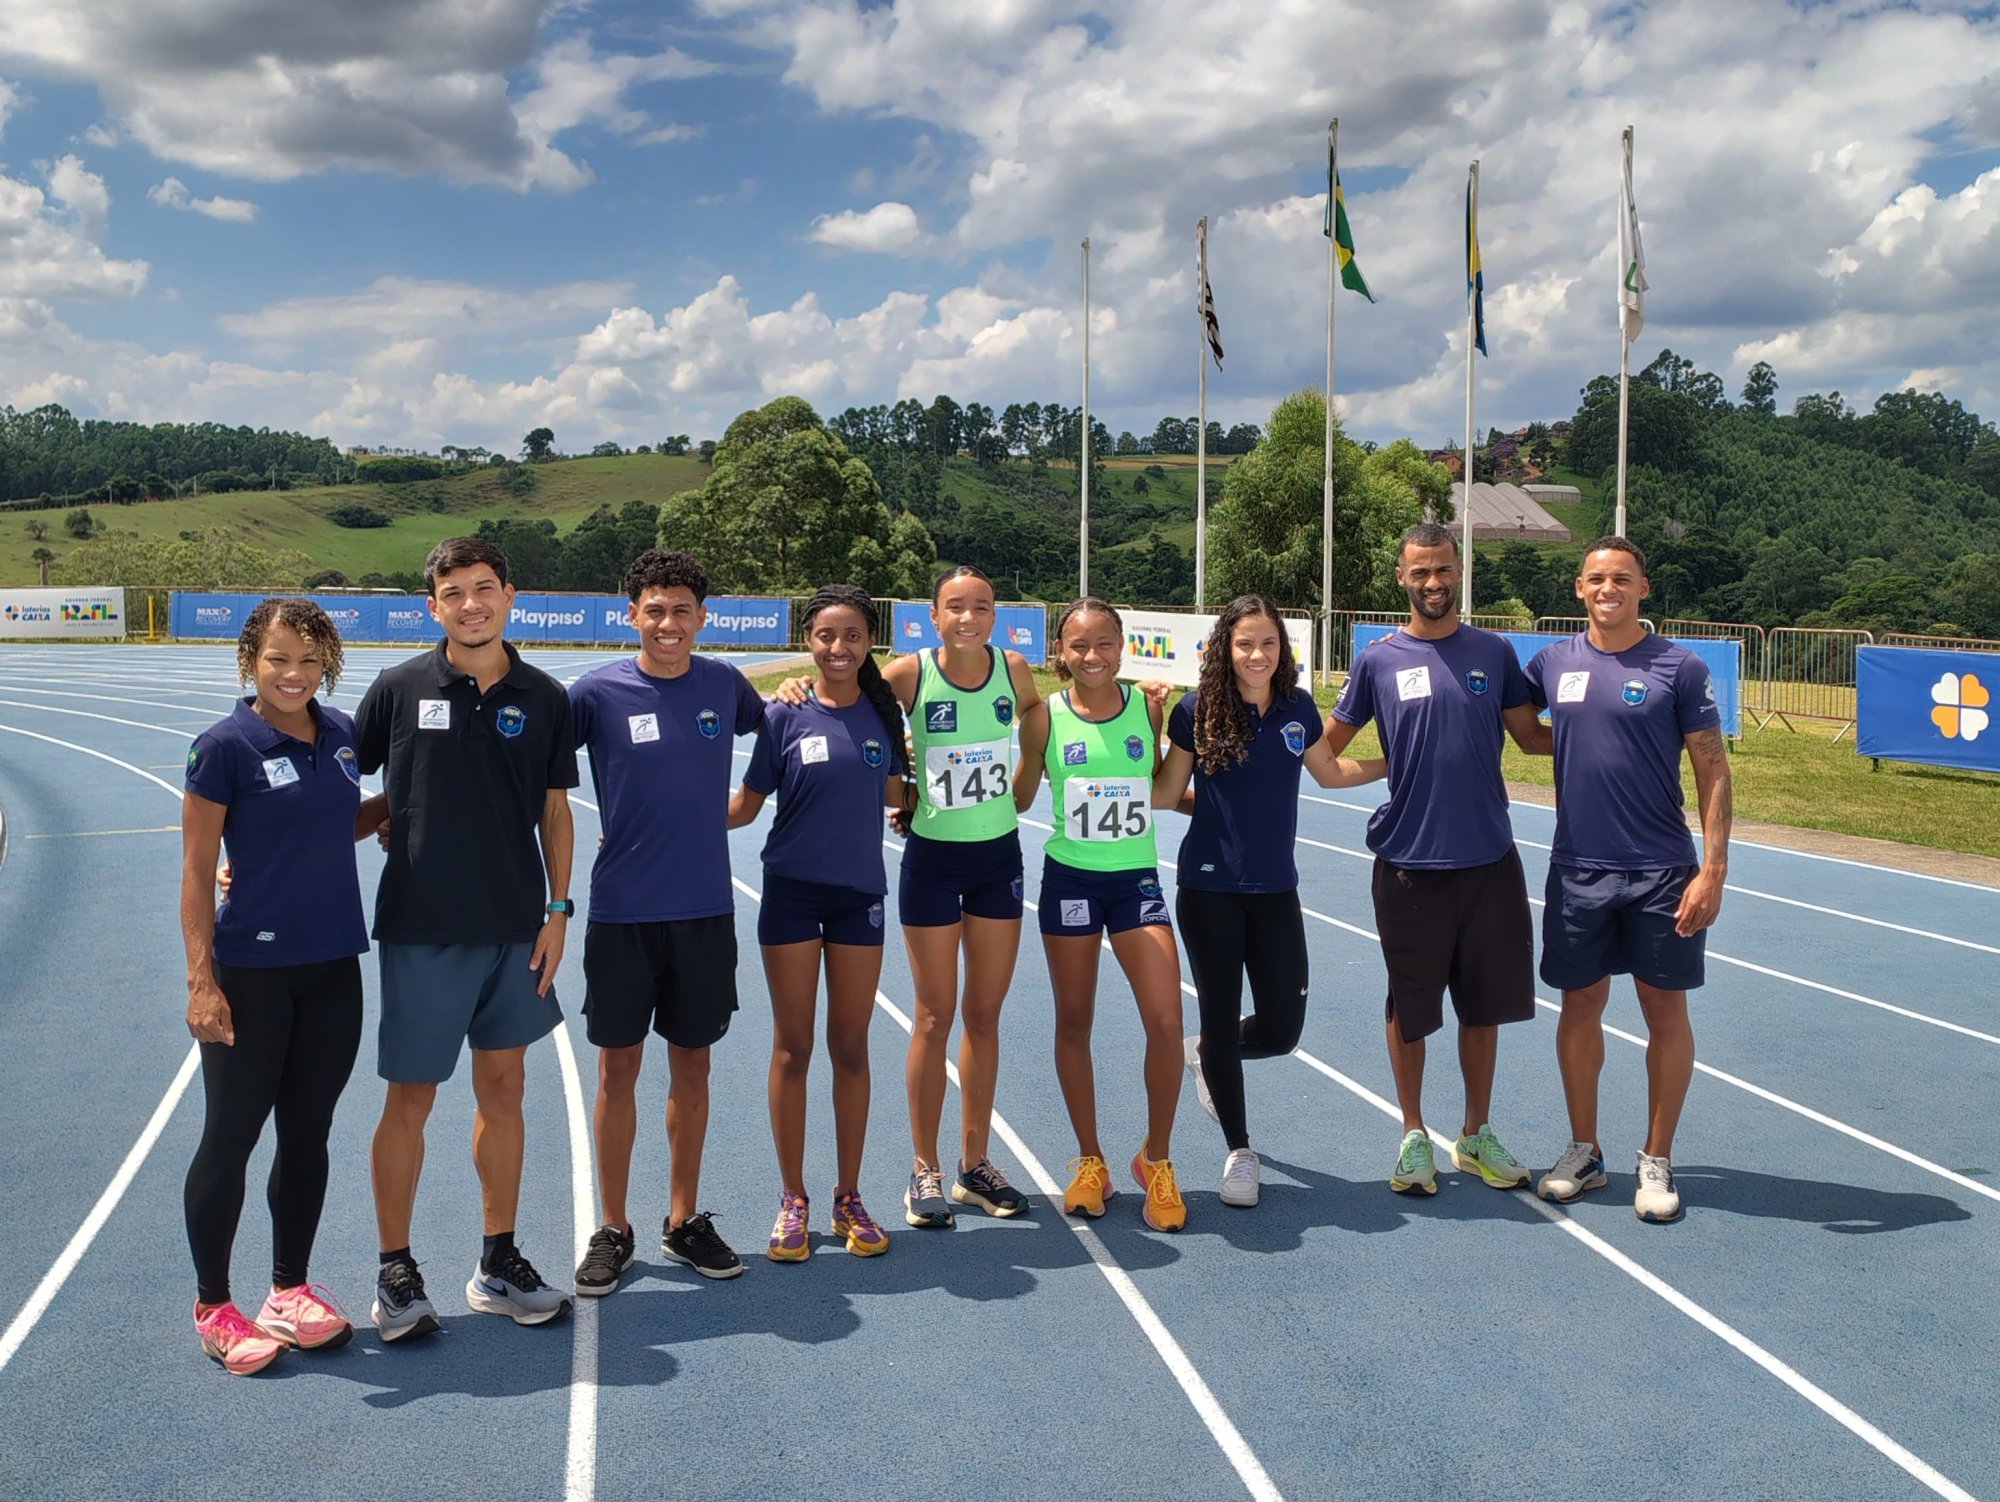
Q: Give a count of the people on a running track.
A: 9